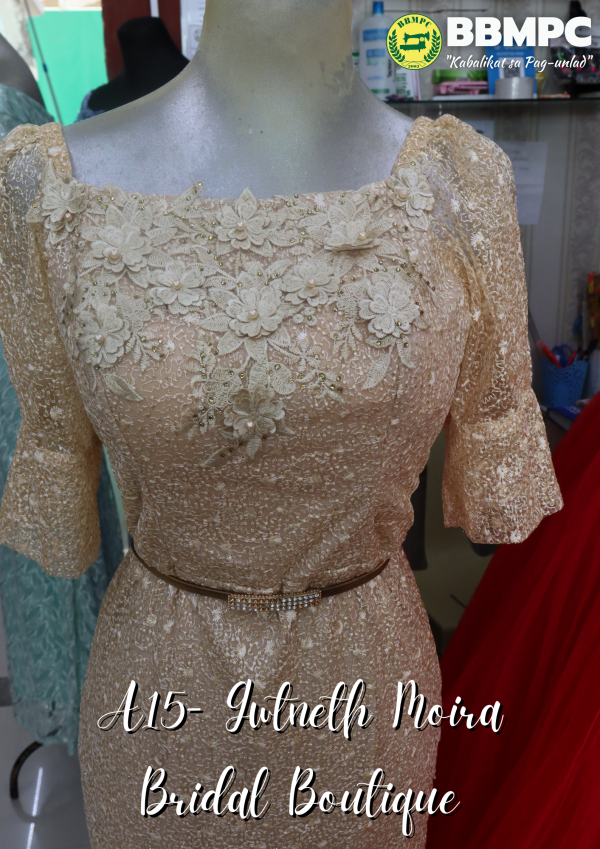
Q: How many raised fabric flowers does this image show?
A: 11